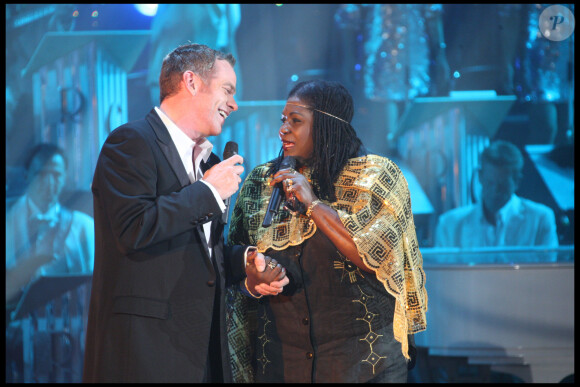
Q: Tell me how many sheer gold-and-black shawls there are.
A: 1